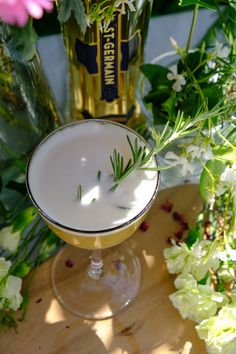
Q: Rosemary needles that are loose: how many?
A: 4